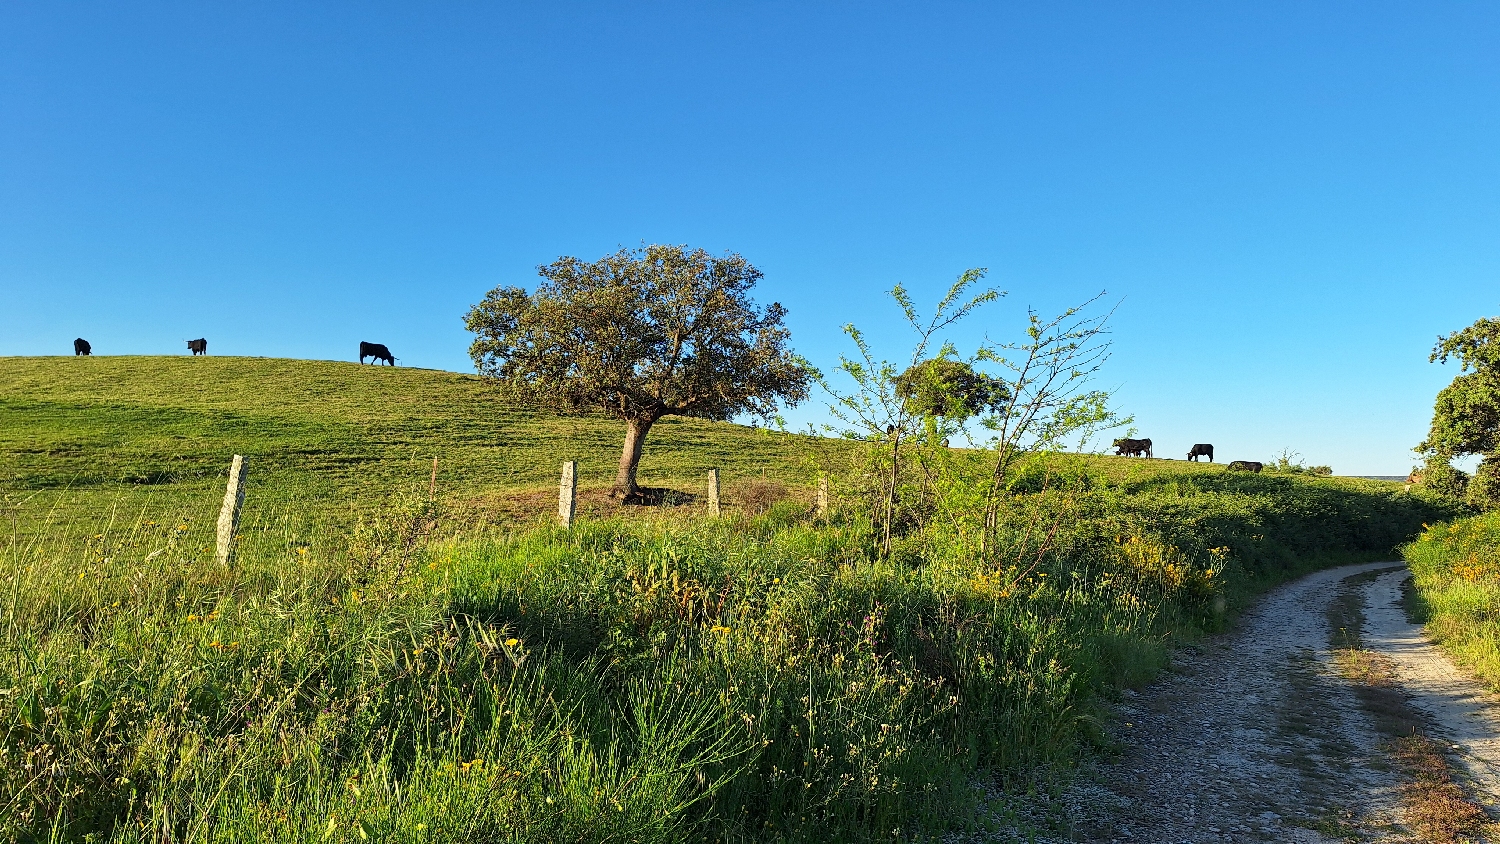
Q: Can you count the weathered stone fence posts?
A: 4